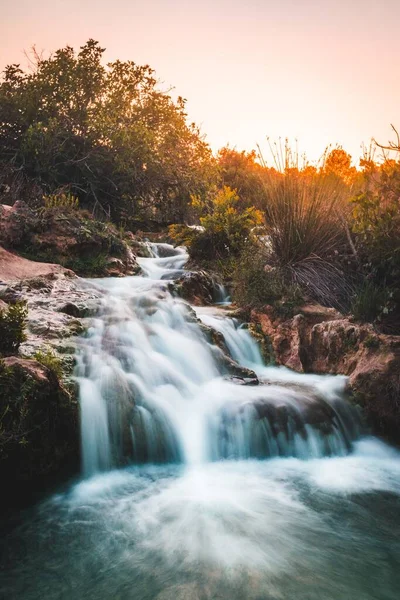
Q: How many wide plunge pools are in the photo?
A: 1